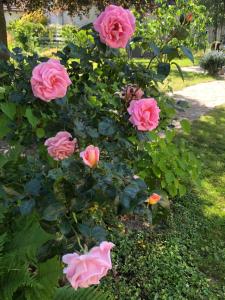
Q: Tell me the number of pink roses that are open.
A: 5